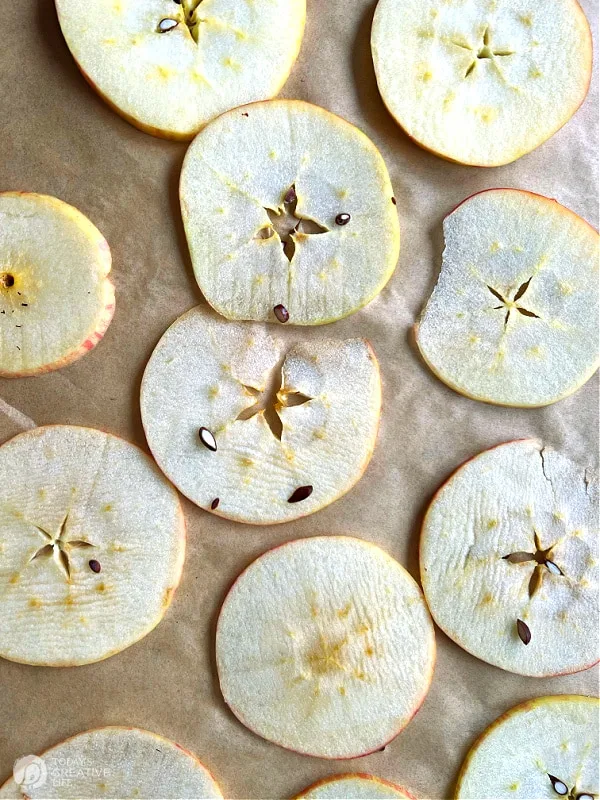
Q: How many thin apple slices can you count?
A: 12